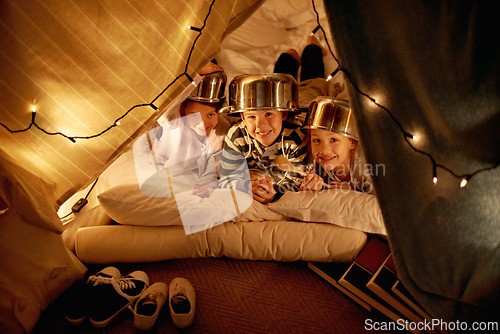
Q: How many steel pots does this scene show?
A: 3